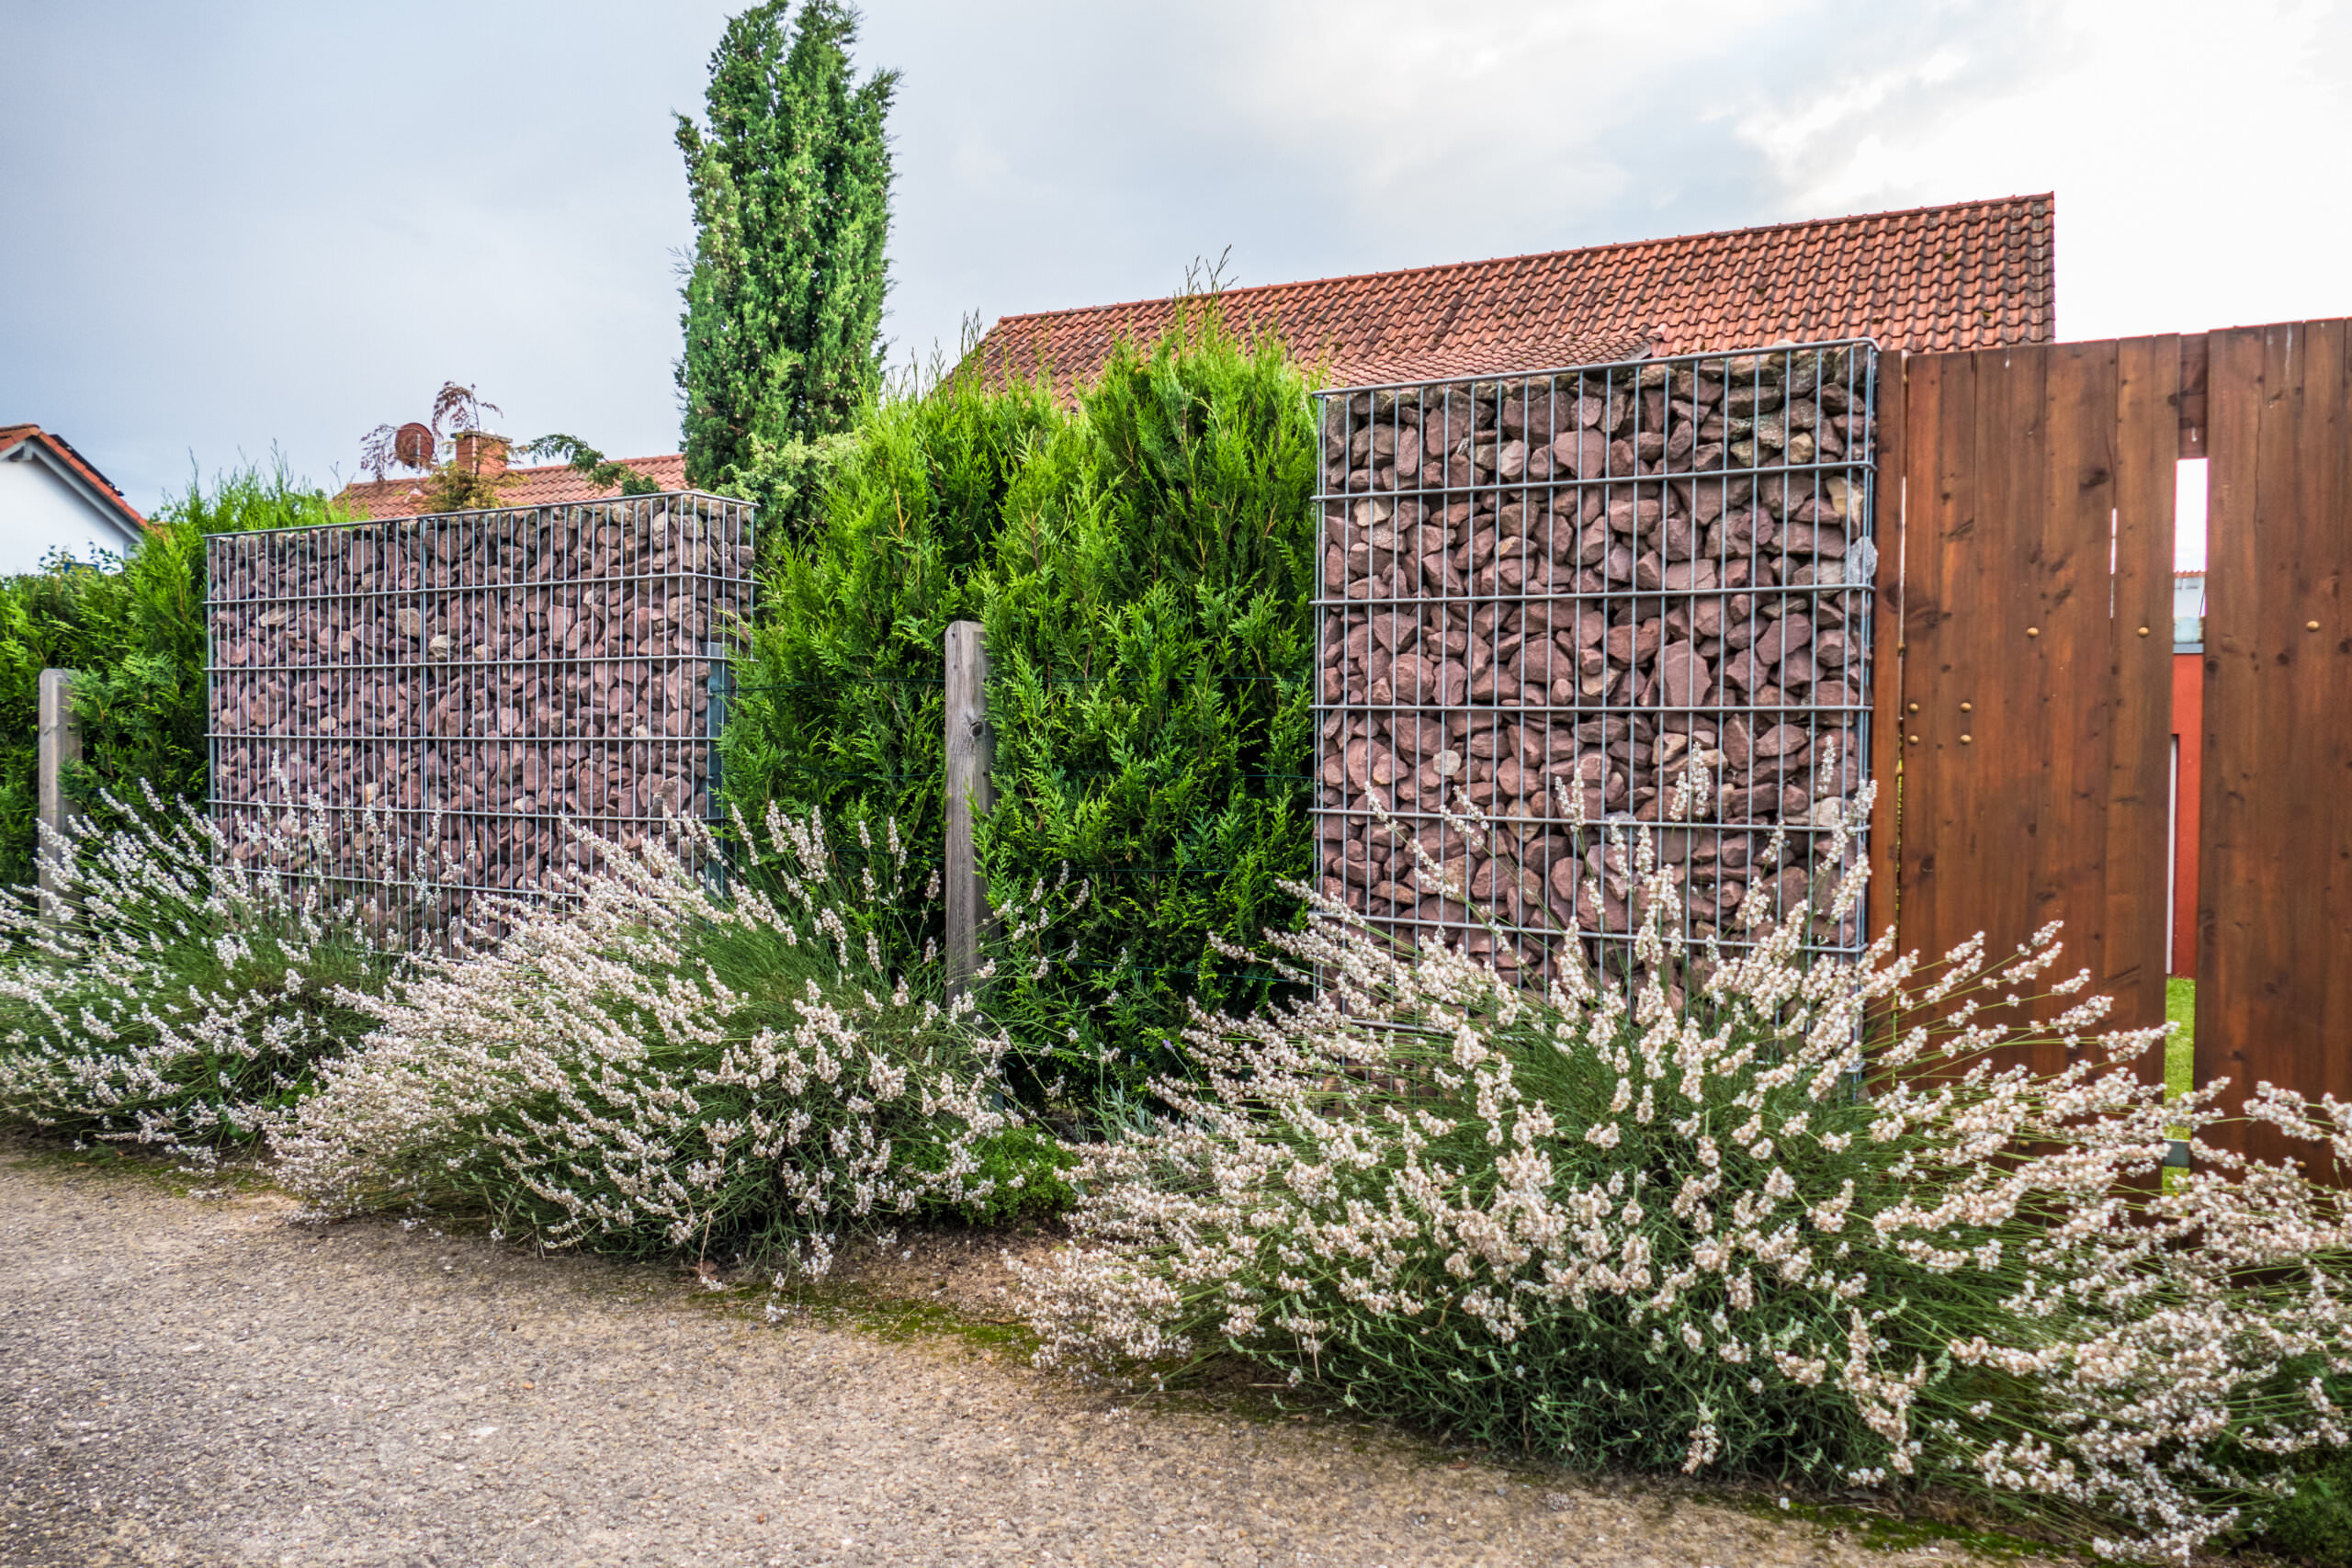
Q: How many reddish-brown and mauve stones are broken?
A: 0